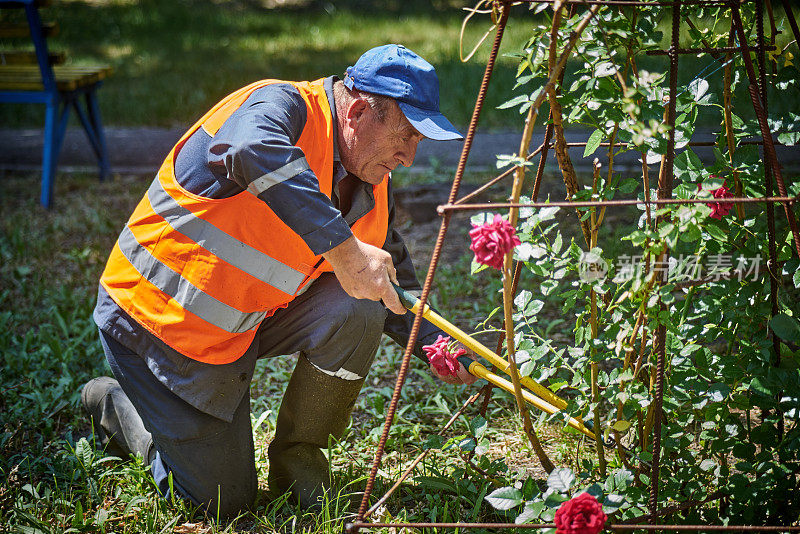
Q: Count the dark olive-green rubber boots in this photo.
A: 2